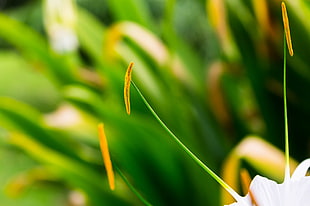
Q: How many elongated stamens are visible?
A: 3